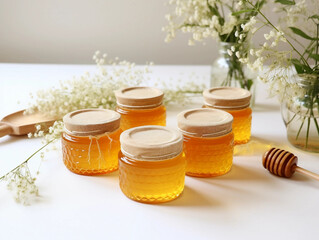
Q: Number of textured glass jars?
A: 5